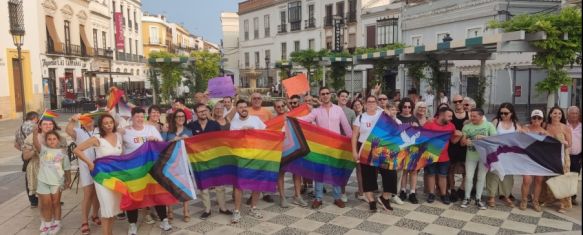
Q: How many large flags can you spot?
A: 5